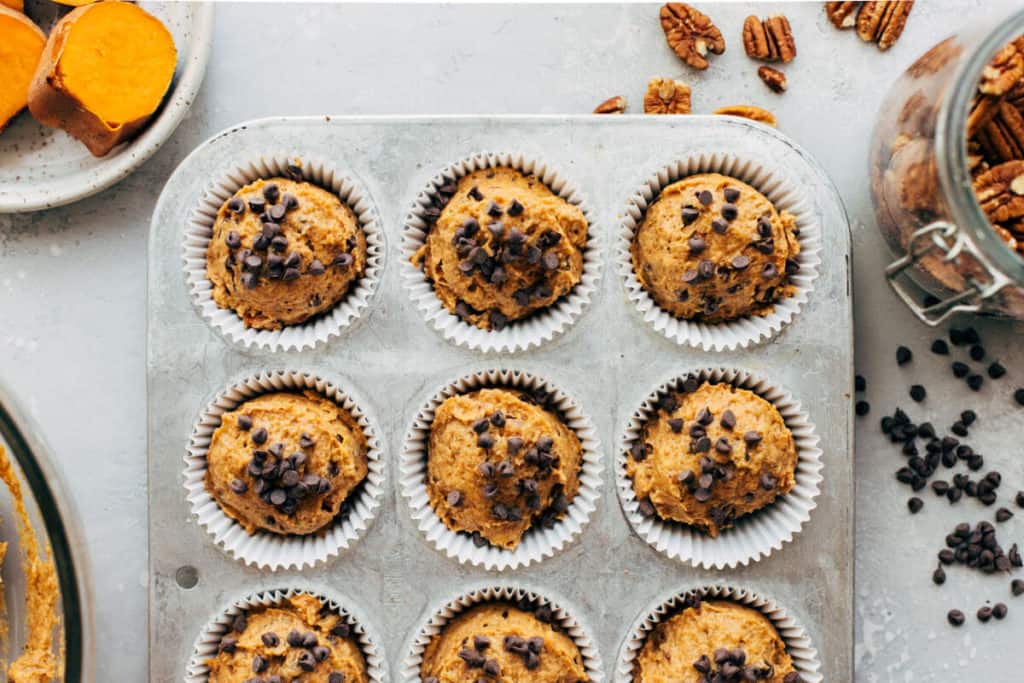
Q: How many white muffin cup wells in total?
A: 9